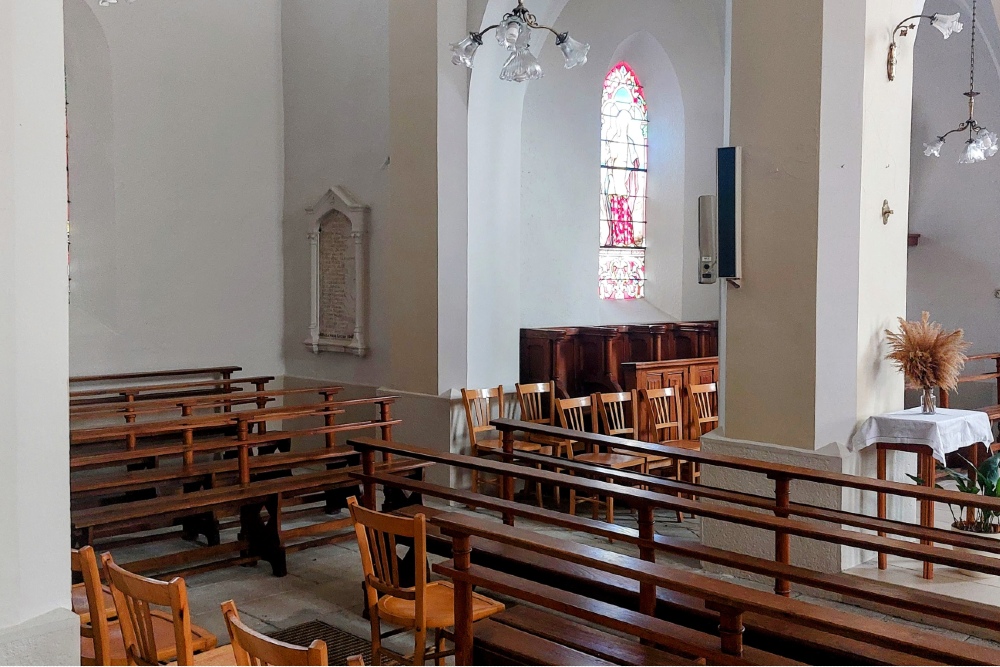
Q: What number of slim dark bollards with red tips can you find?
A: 0